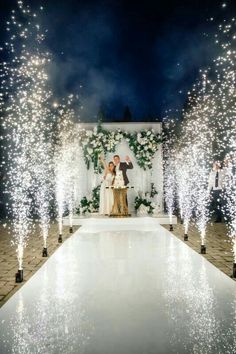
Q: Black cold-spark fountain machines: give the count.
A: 8